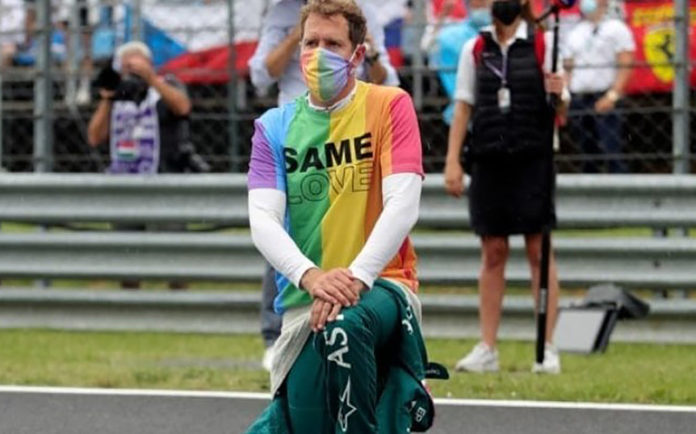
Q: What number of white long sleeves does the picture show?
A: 2